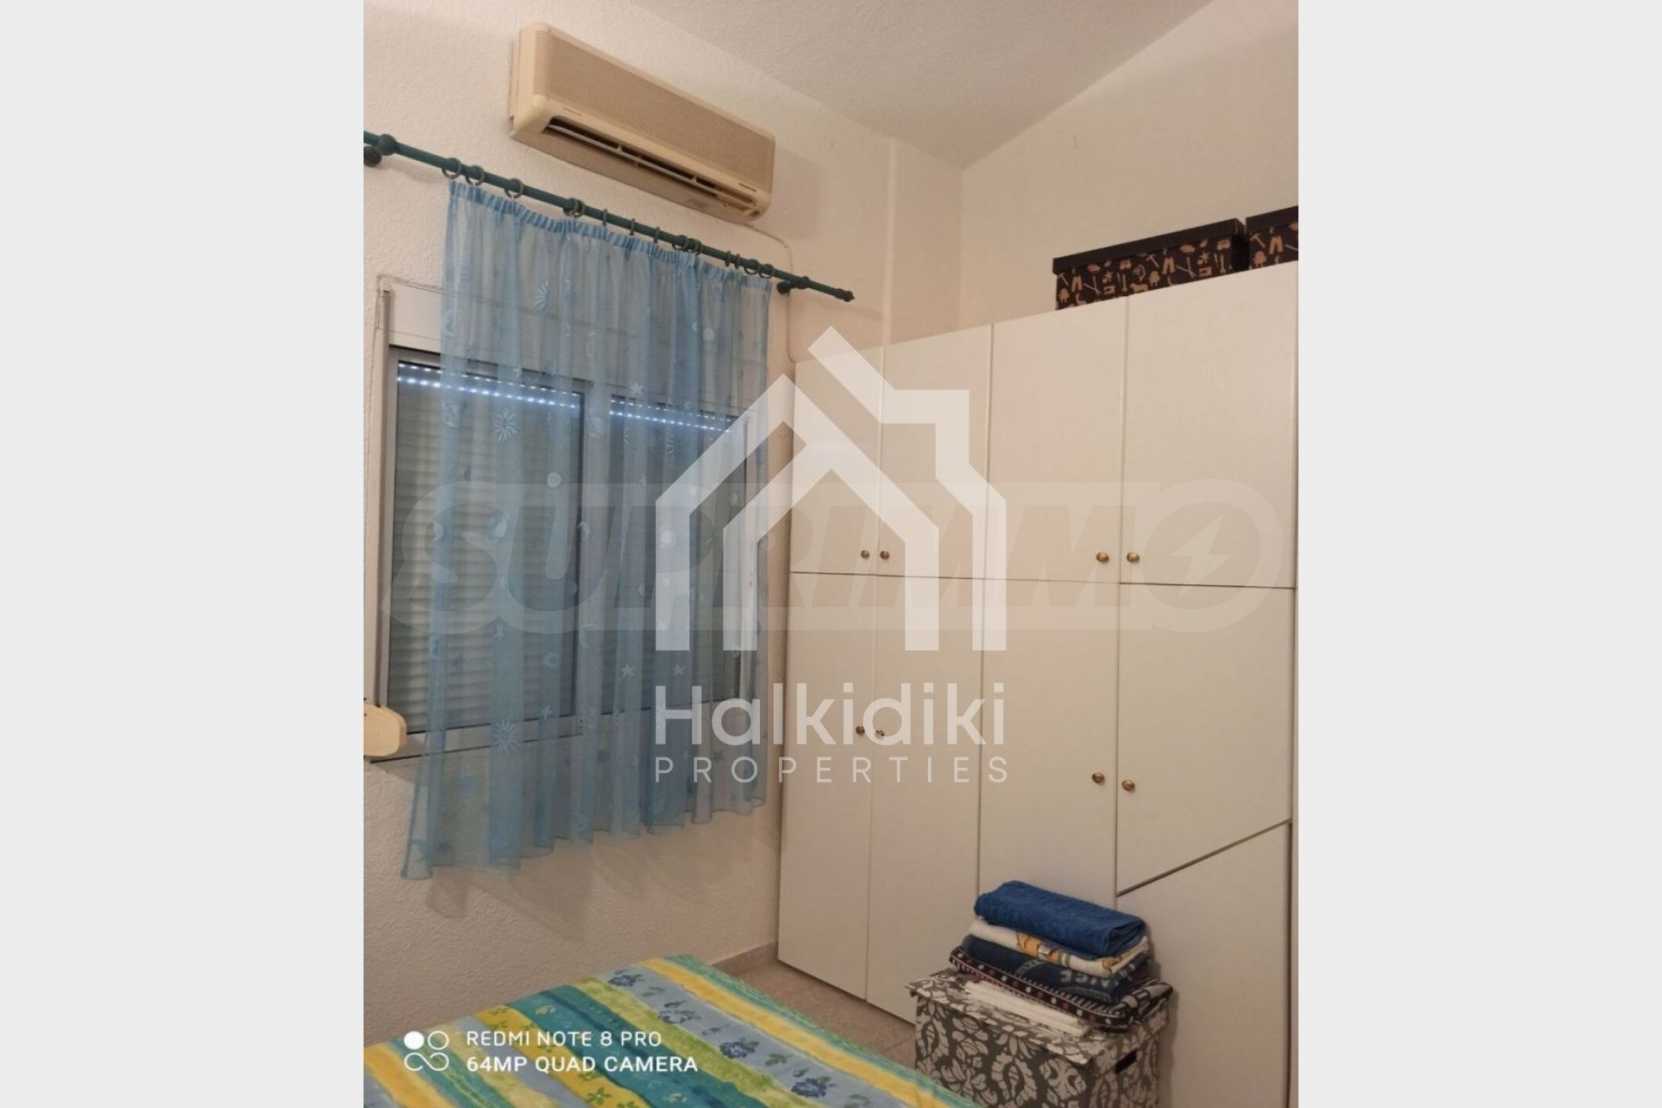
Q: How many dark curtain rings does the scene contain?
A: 14